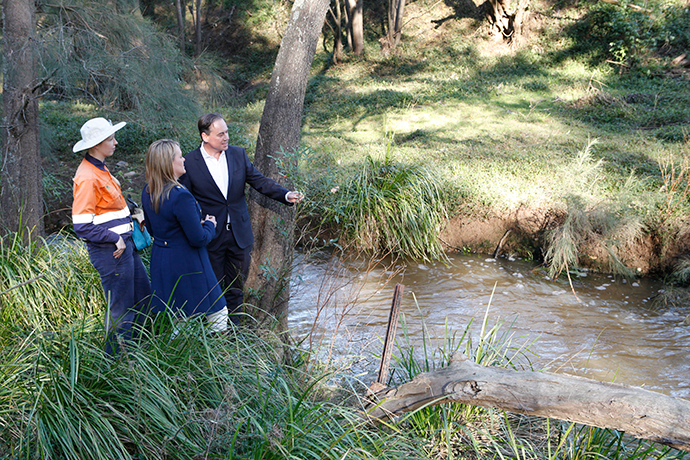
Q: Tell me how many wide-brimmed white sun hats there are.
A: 1